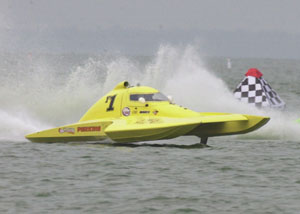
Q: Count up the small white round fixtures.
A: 2